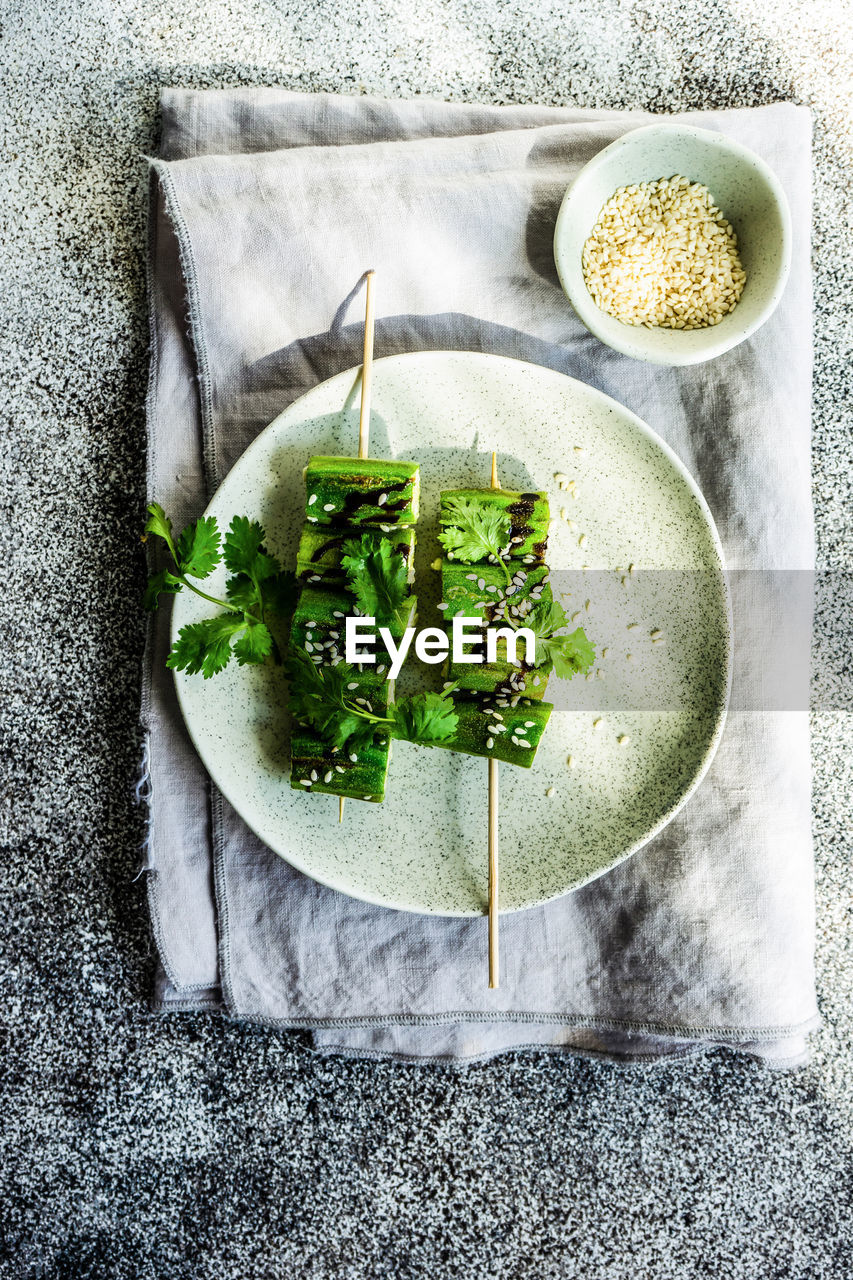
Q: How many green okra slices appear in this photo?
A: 9